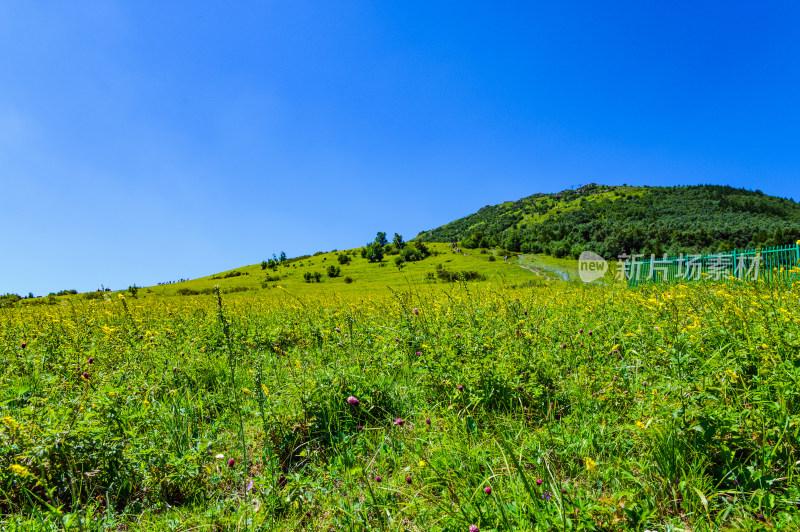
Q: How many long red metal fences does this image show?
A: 0